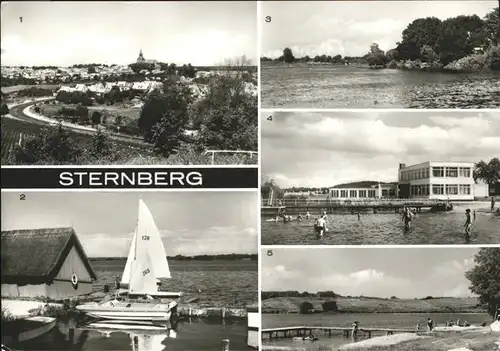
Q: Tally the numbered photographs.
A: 5